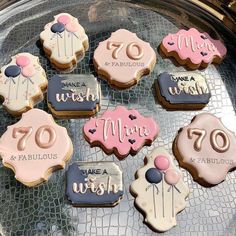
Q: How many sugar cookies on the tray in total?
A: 11